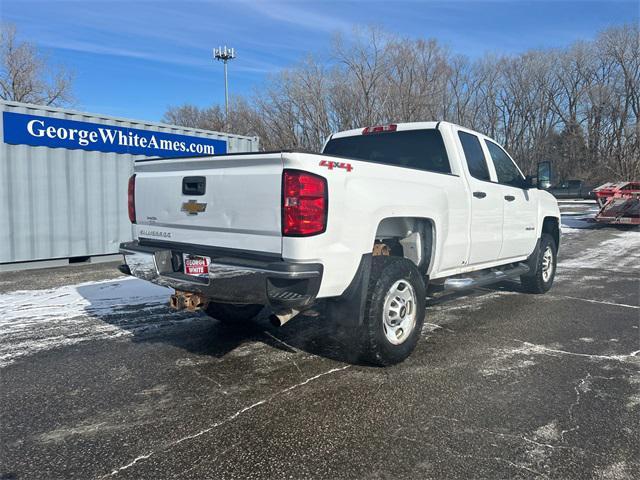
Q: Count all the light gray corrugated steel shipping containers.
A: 1